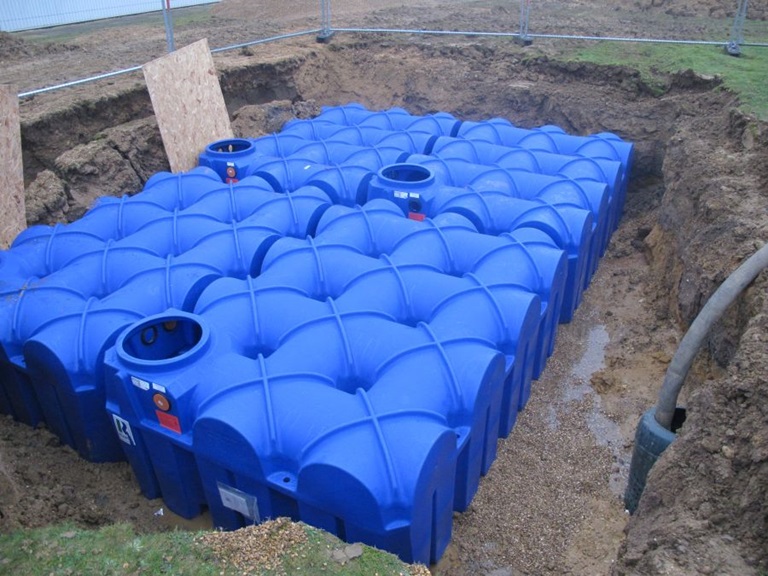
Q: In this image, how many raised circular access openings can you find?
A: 3